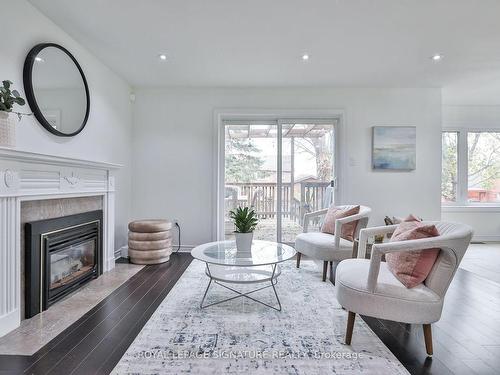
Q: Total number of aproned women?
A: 0